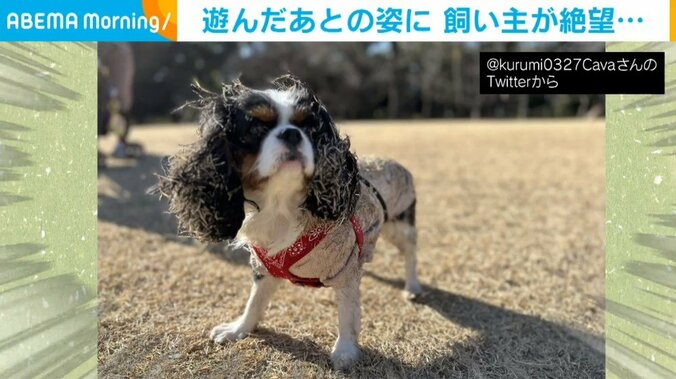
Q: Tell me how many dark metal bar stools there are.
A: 0